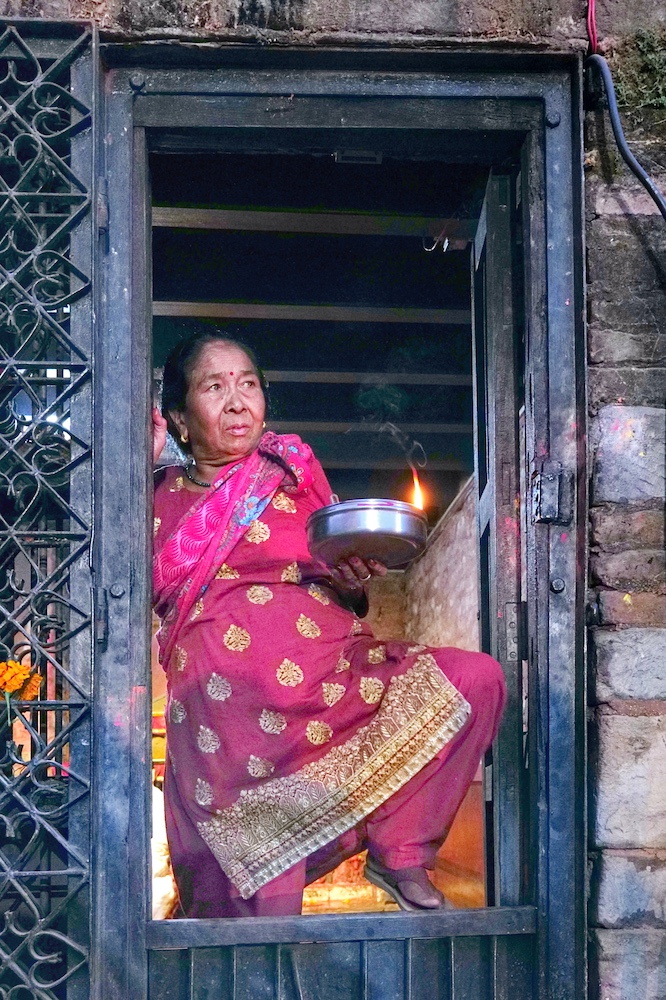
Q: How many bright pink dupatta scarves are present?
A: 1